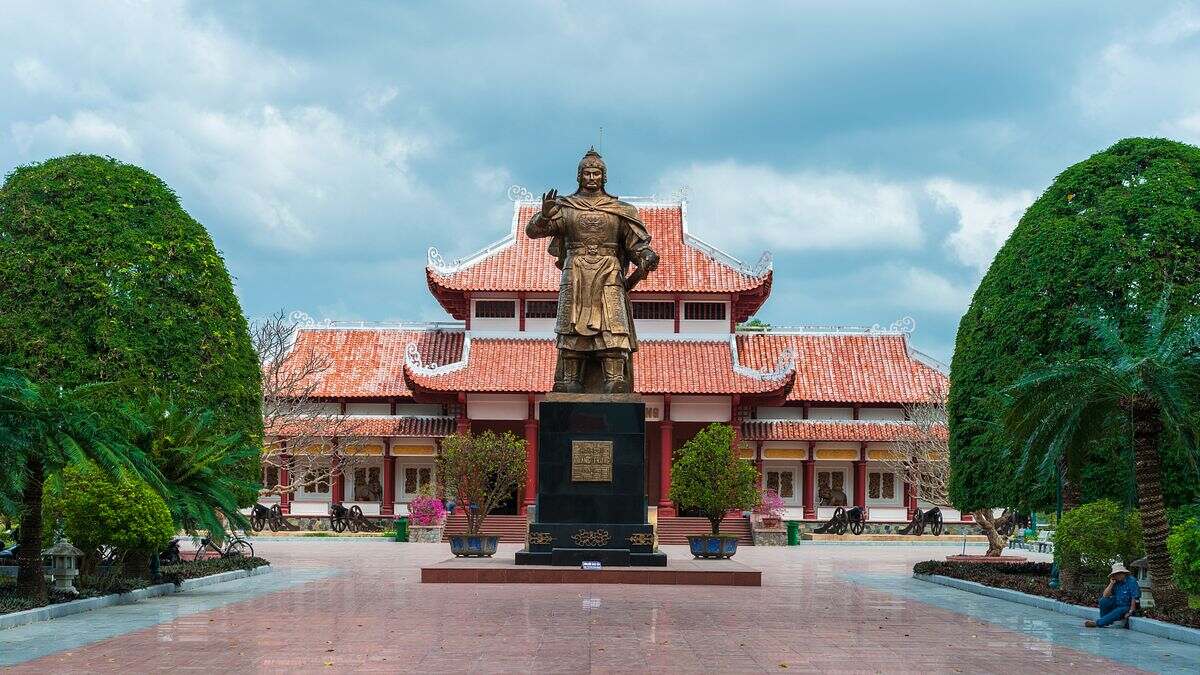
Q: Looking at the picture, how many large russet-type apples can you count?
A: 0